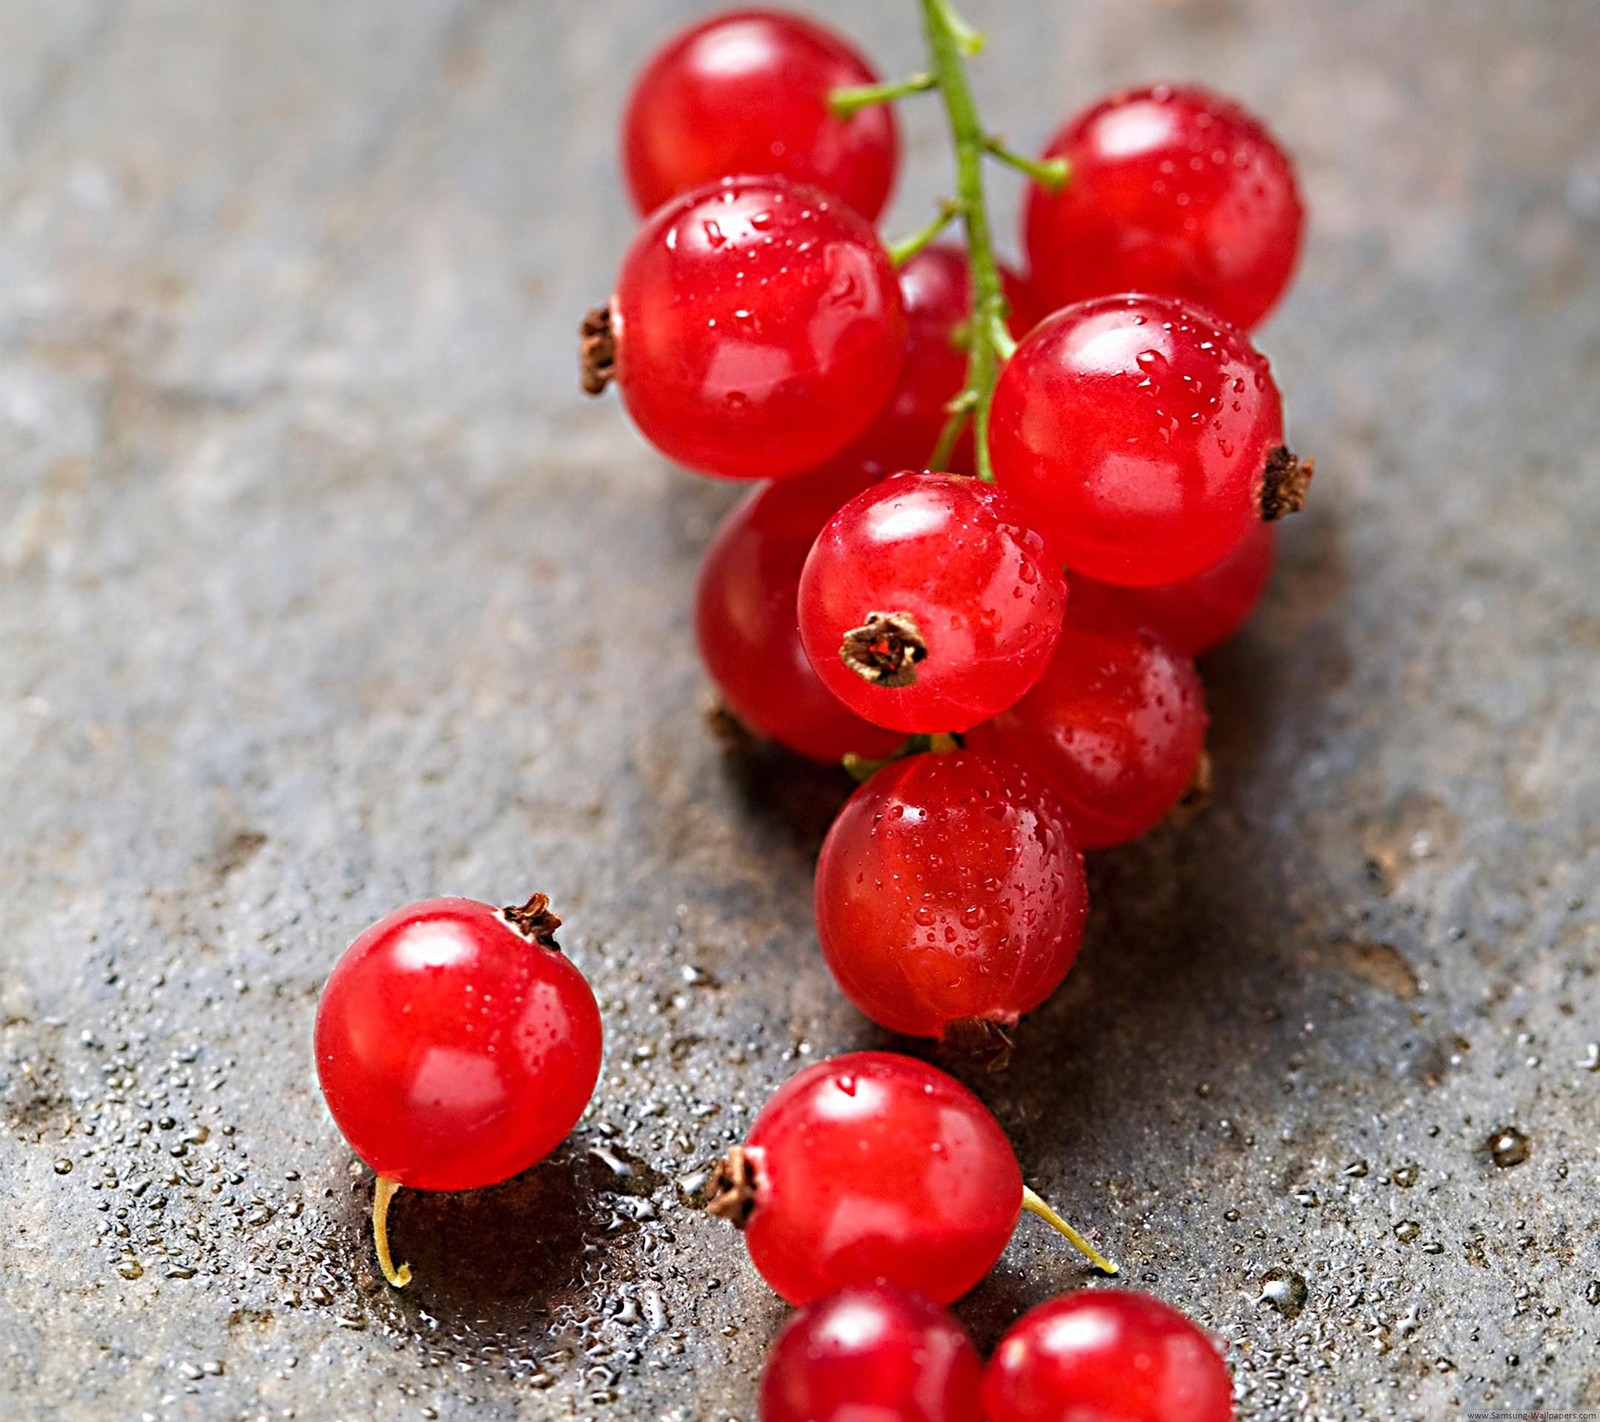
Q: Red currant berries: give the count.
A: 14